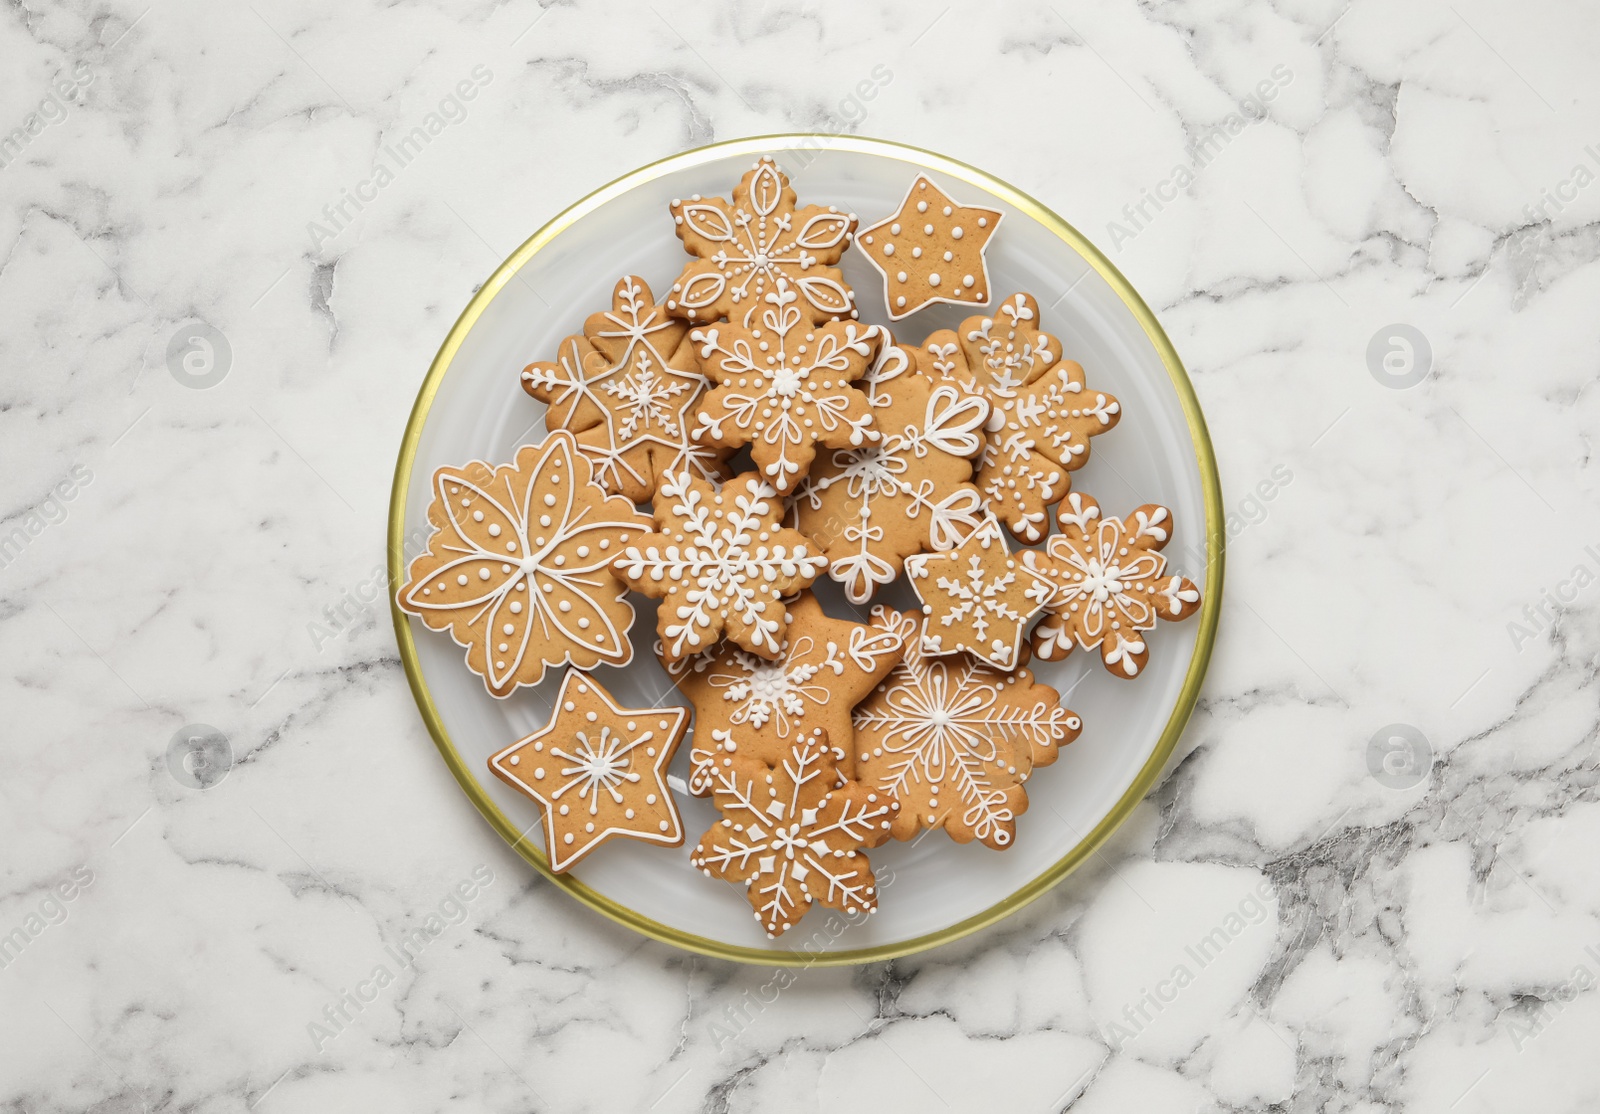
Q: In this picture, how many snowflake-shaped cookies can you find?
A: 10